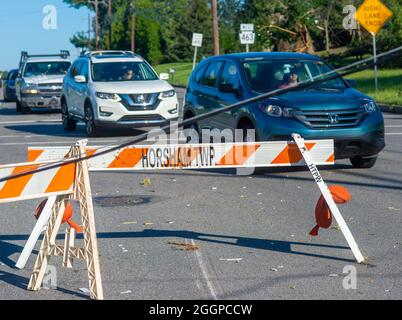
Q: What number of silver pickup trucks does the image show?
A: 1